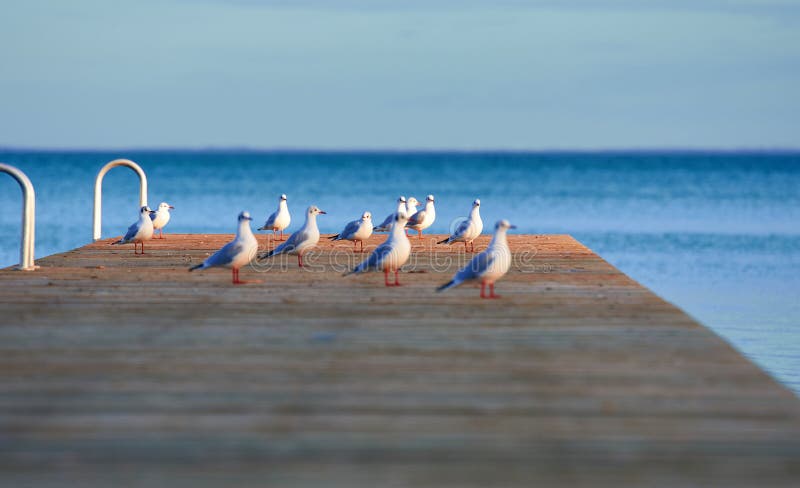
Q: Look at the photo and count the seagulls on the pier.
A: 12